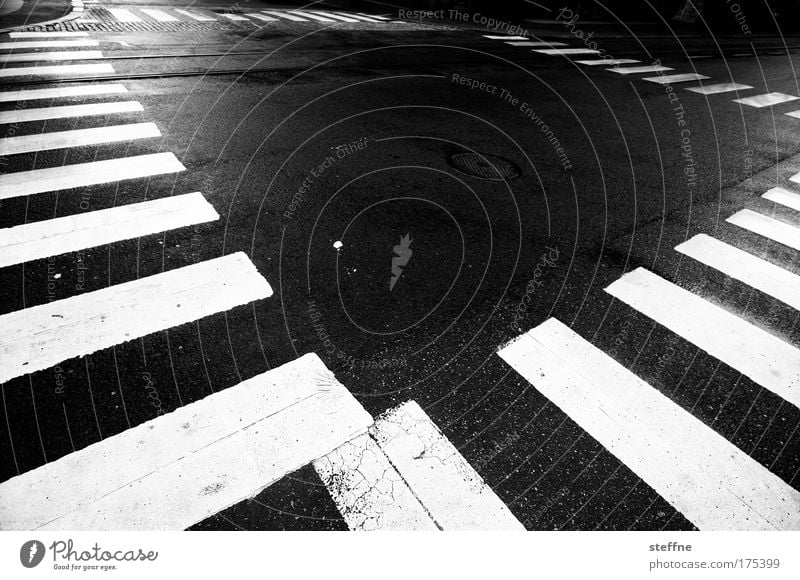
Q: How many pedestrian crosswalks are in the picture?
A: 4